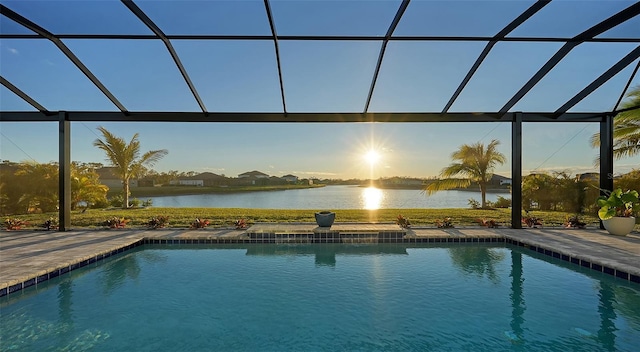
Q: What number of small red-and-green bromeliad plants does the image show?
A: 11